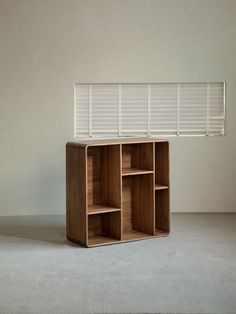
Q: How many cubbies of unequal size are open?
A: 6